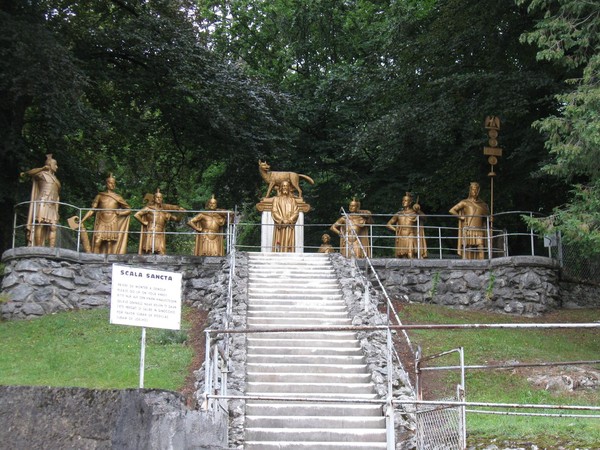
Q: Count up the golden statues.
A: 10